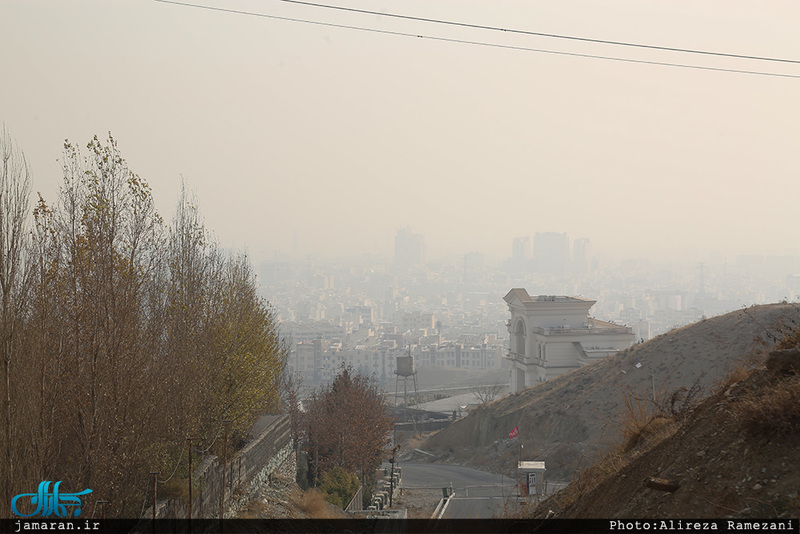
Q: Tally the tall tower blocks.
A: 4